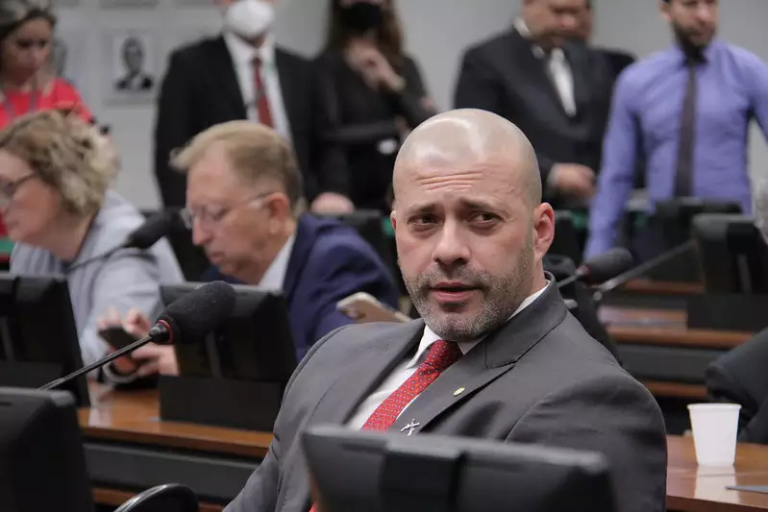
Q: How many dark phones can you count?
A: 1